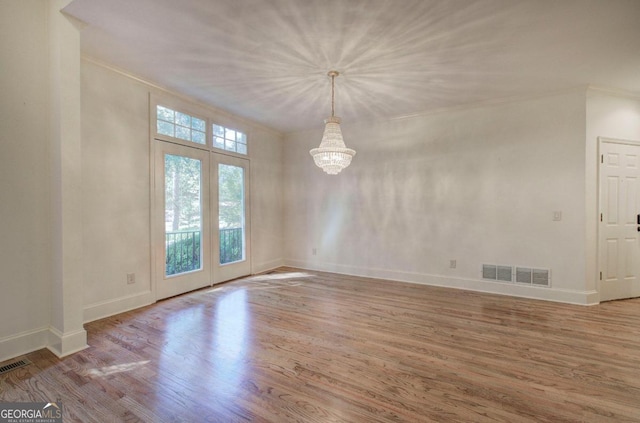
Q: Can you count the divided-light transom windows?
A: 2